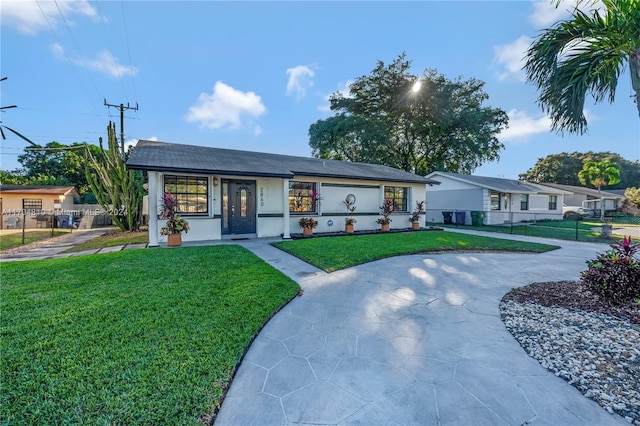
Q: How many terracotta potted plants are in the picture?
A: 5